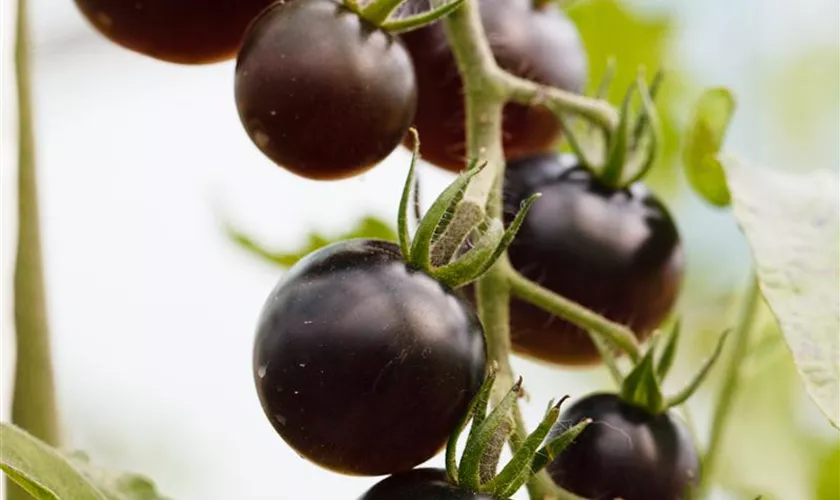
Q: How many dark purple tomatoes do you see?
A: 7